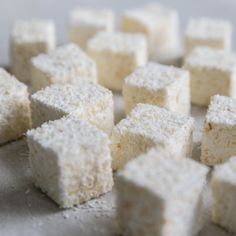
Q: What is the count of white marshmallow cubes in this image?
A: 15